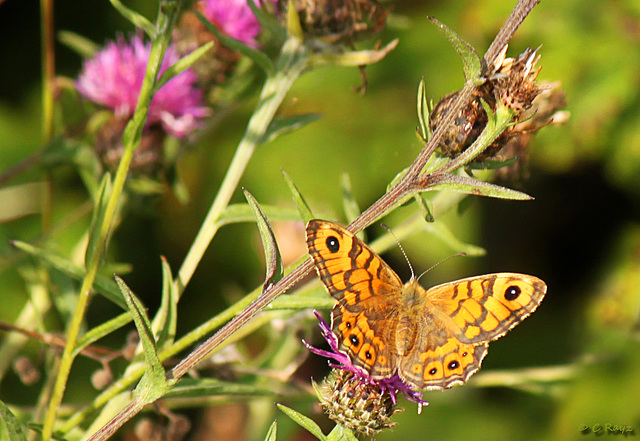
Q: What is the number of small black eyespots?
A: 6